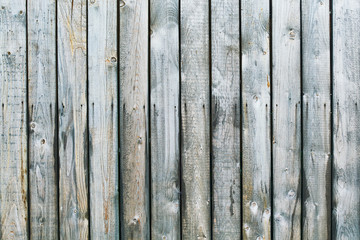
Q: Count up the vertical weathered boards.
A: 12